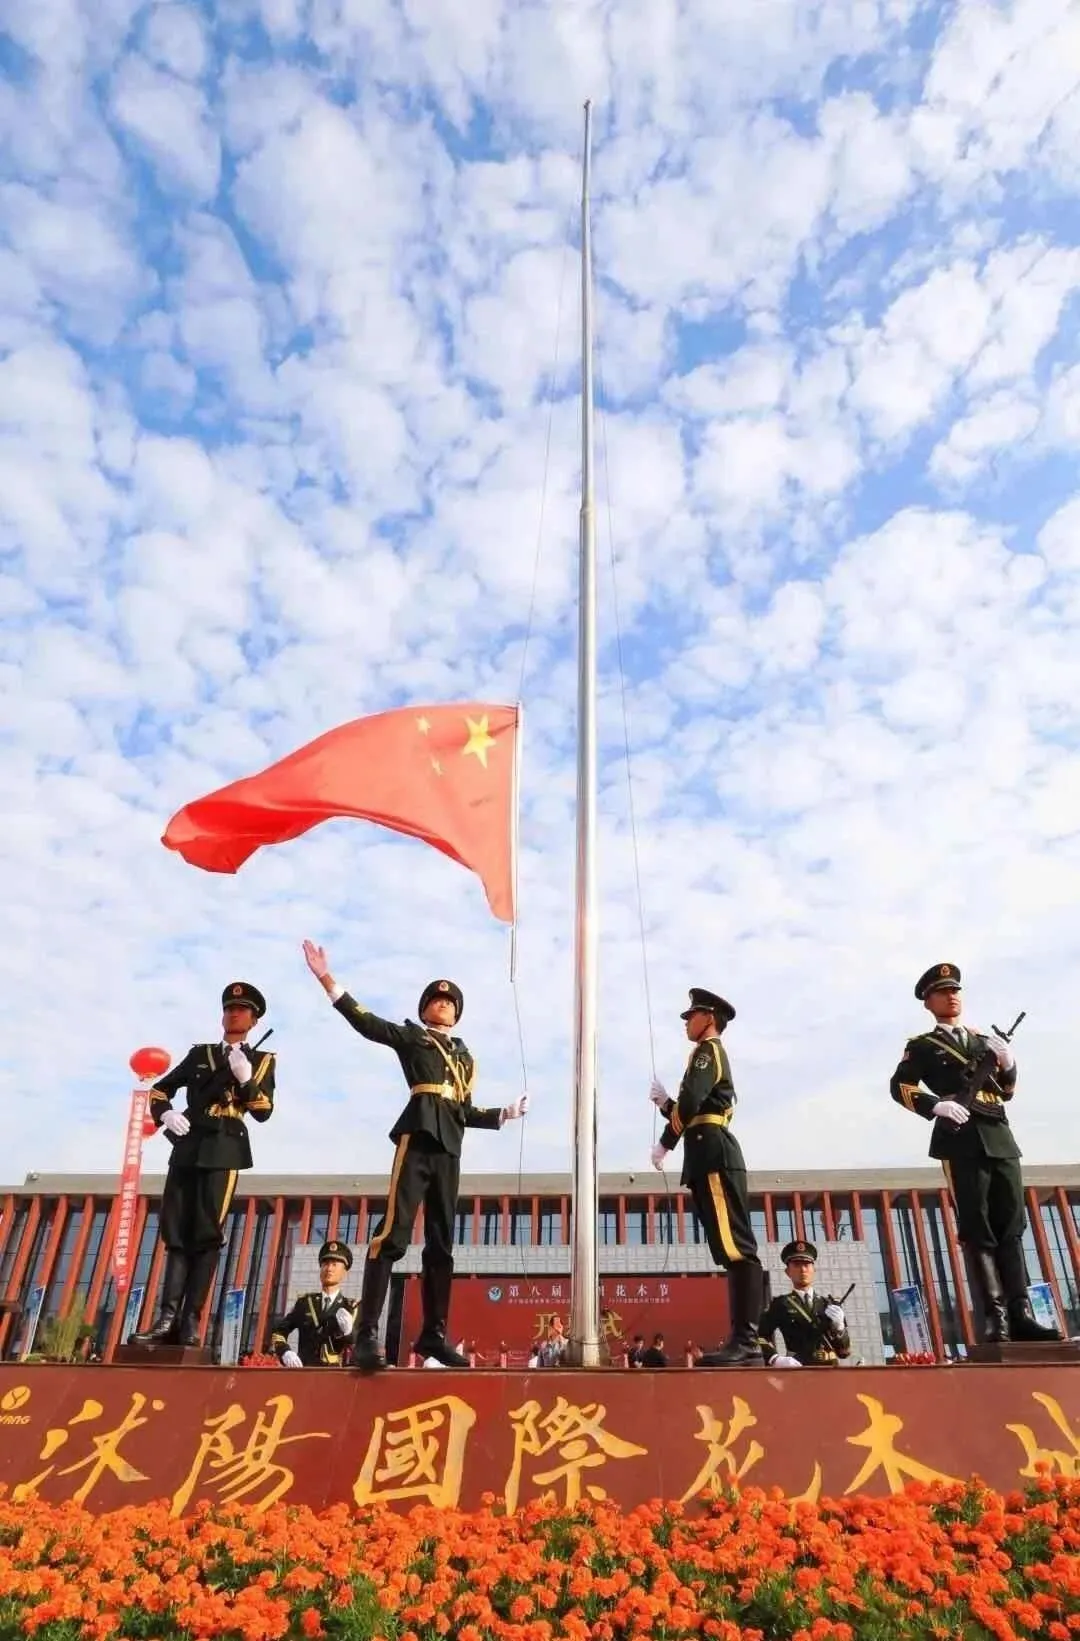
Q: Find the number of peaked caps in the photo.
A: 6